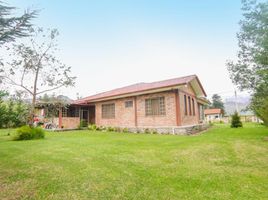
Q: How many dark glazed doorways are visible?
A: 1